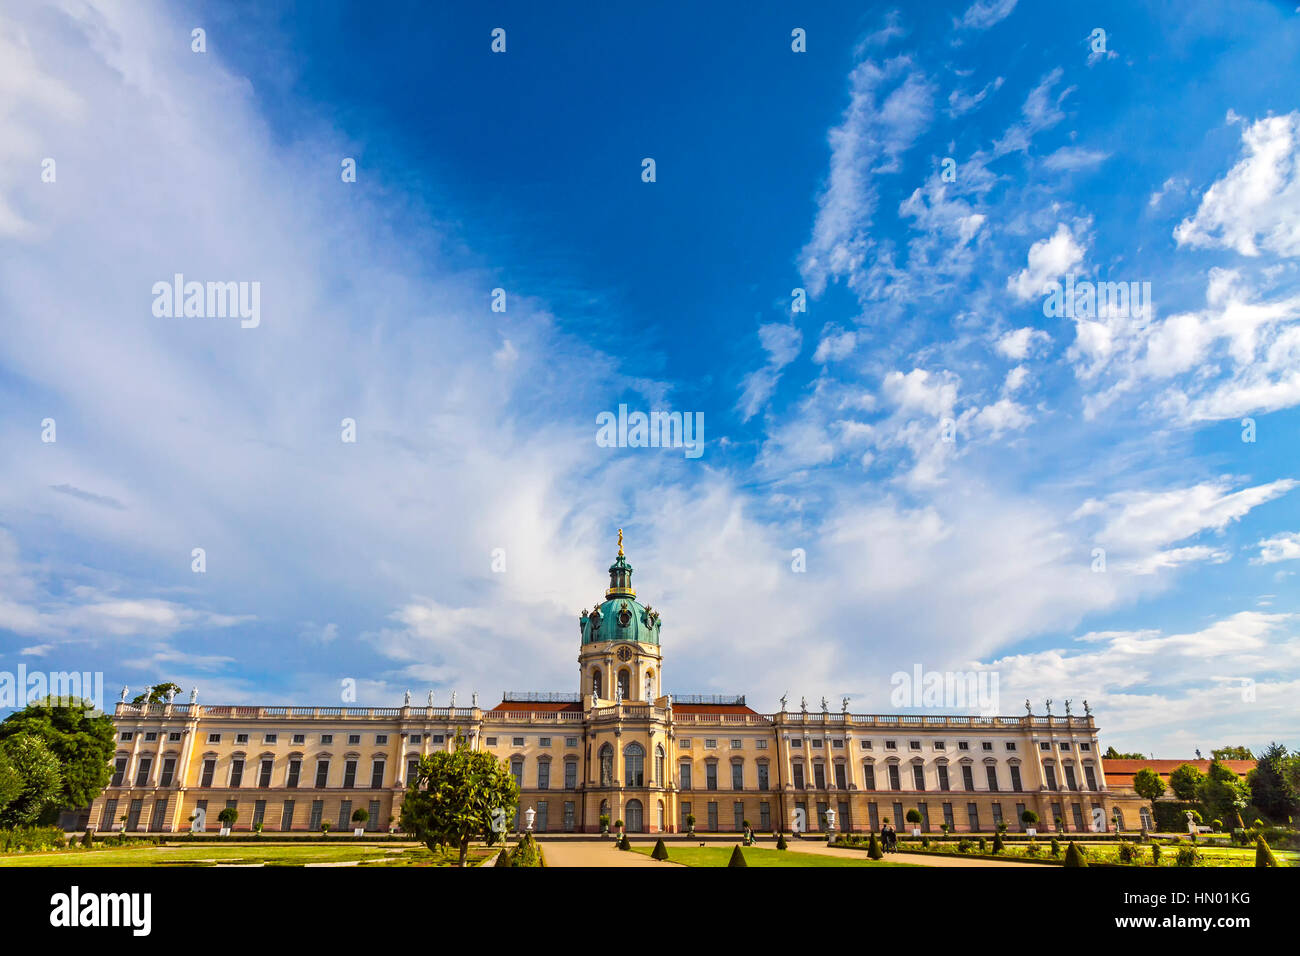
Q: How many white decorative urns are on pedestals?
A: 2